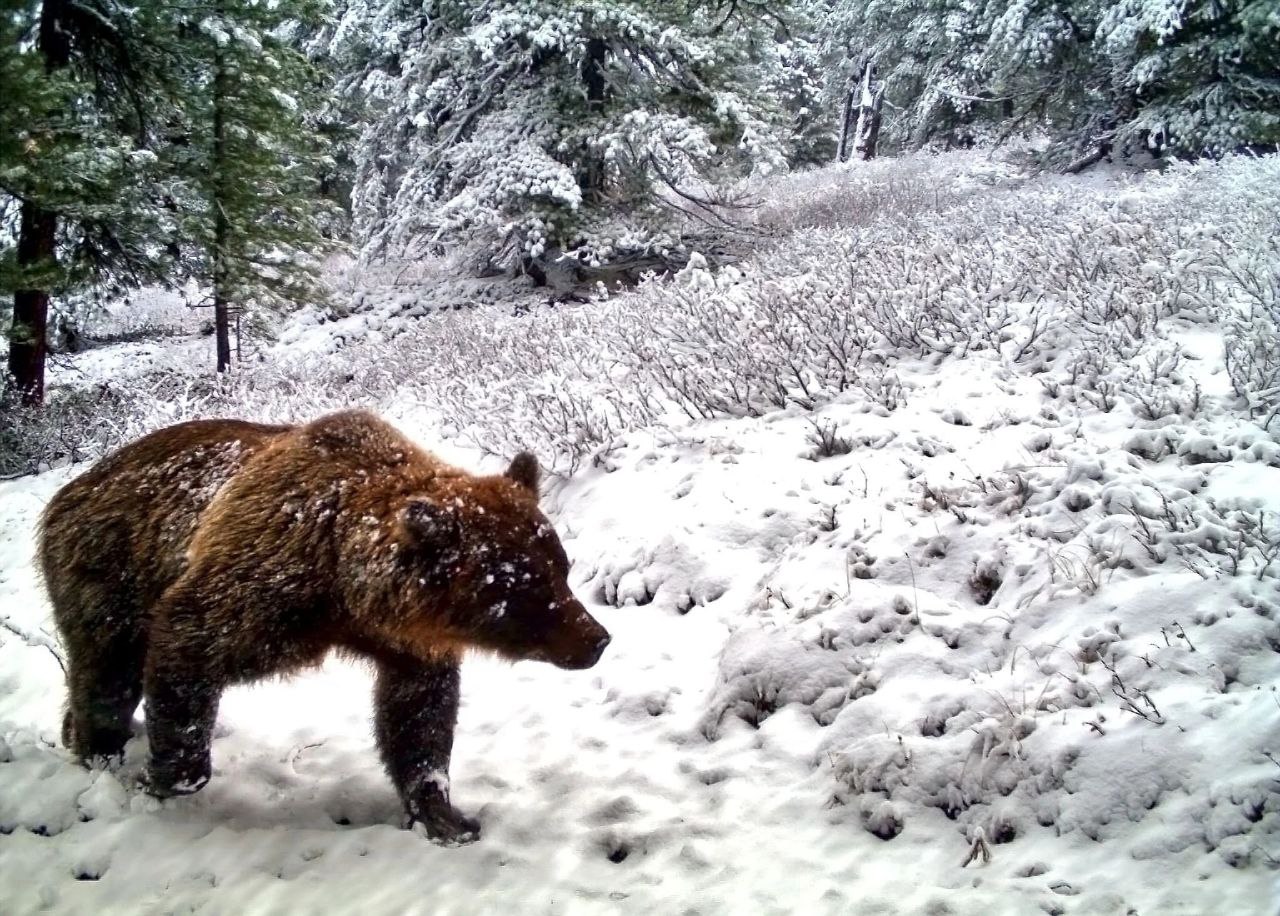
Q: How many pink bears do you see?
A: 0